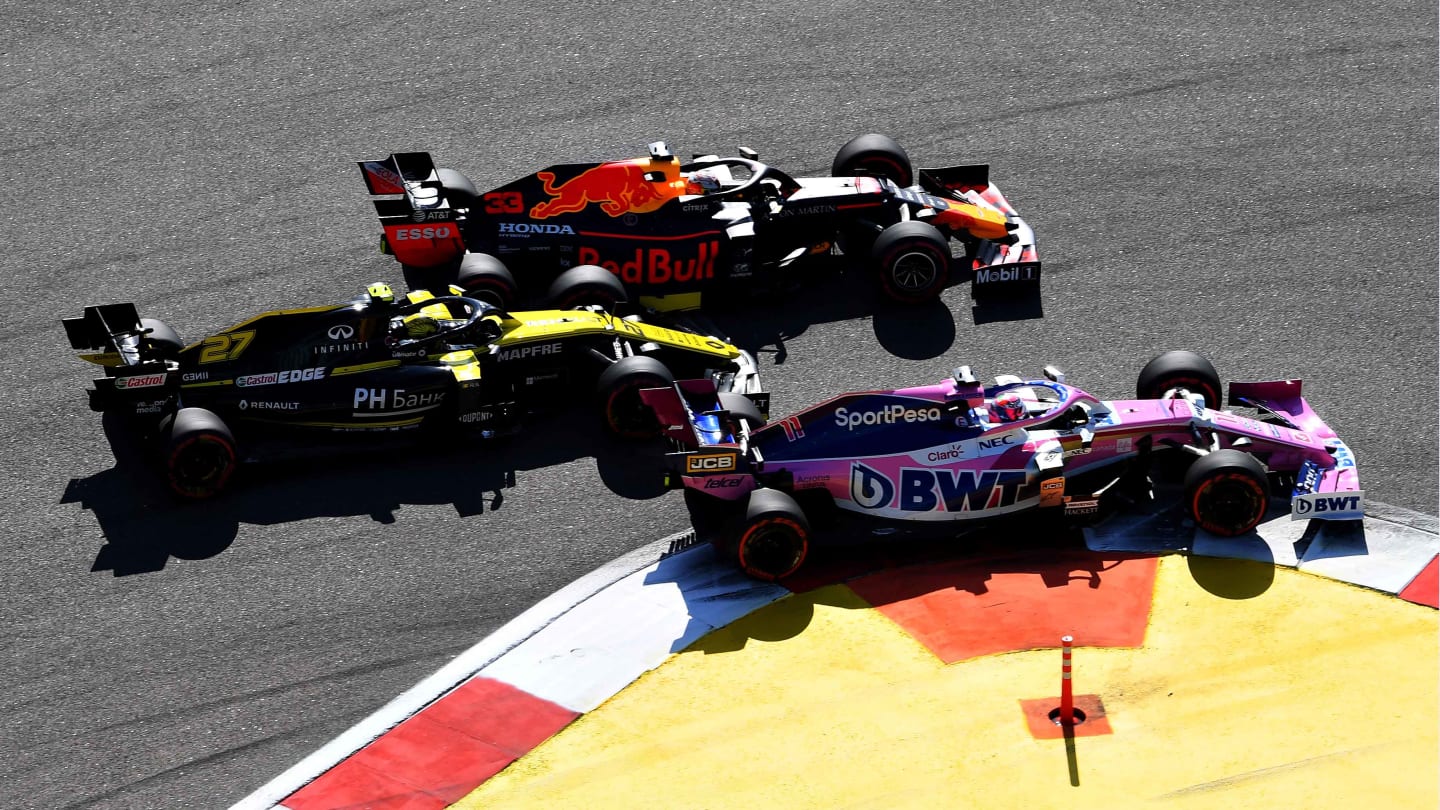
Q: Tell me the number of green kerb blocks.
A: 0